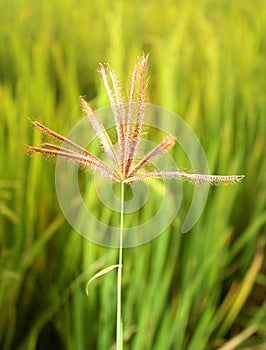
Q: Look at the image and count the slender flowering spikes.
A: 10